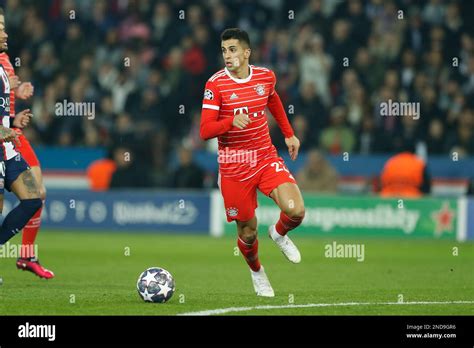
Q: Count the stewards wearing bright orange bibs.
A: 2